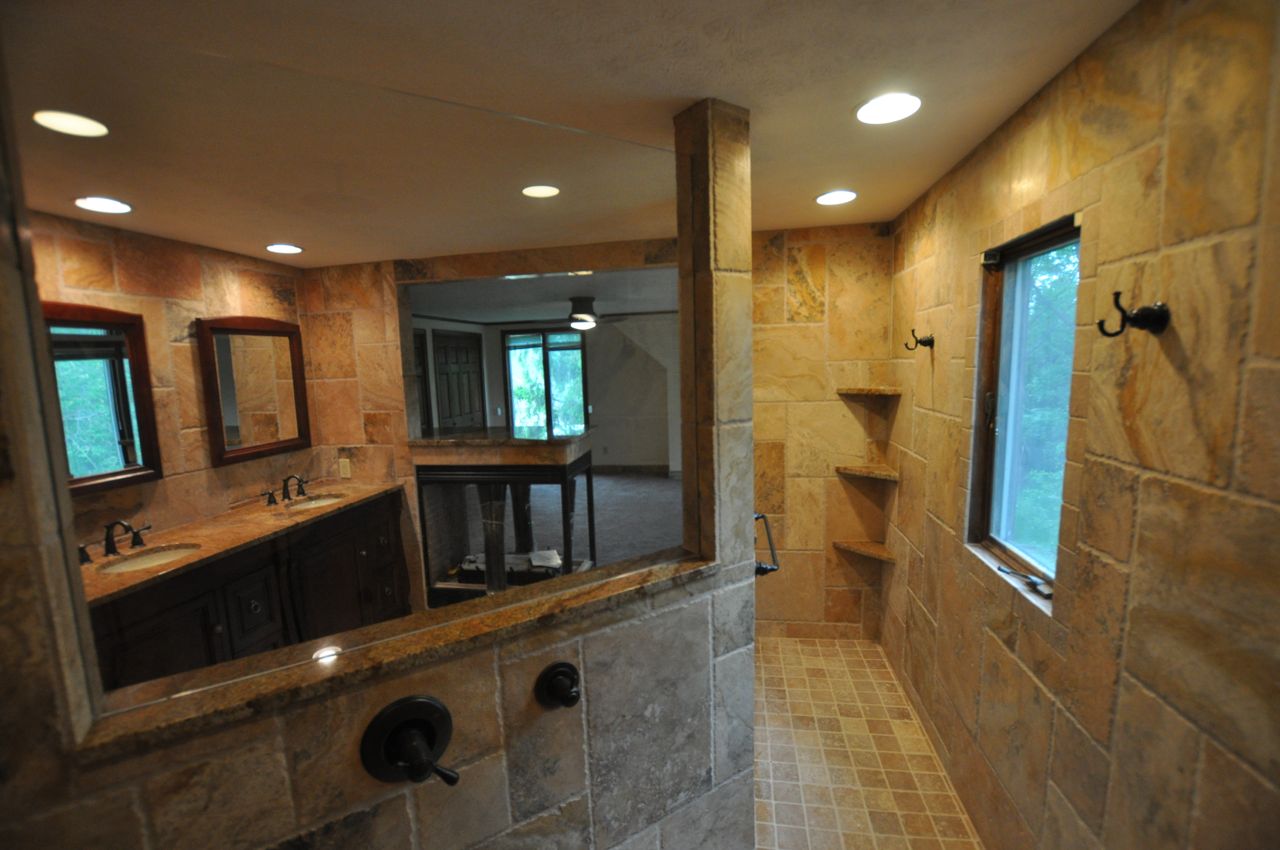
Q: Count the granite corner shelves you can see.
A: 3